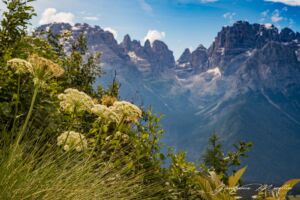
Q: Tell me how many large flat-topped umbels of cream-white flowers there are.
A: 6